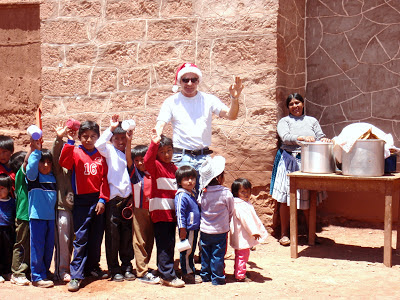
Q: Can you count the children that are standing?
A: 12